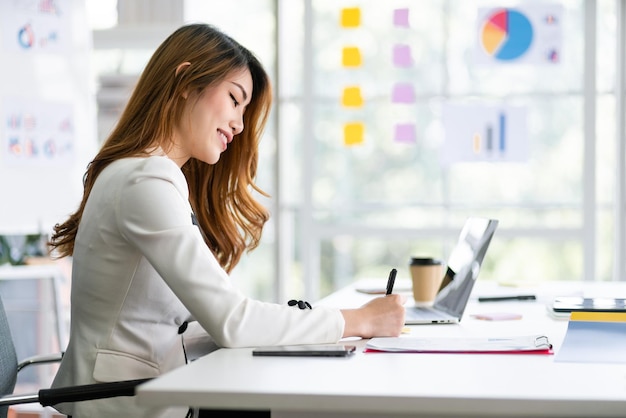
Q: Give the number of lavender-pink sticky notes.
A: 4